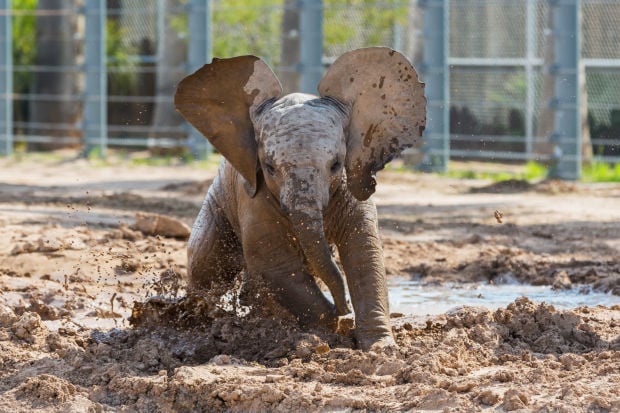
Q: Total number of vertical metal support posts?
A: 6